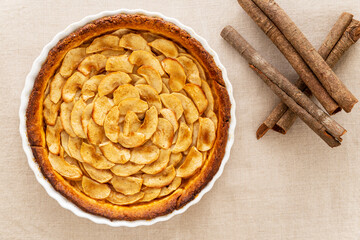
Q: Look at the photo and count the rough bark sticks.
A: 3